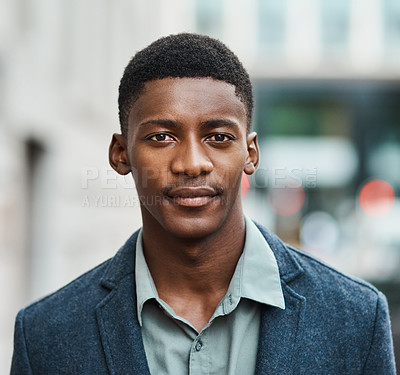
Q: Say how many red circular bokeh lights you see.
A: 3